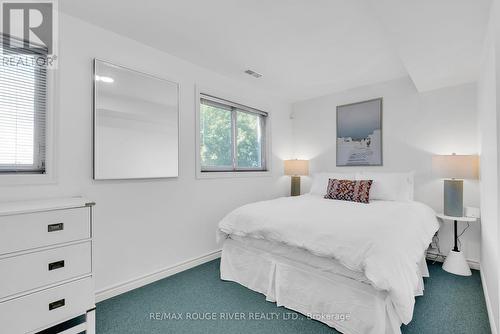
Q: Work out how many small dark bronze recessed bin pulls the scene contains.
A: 3